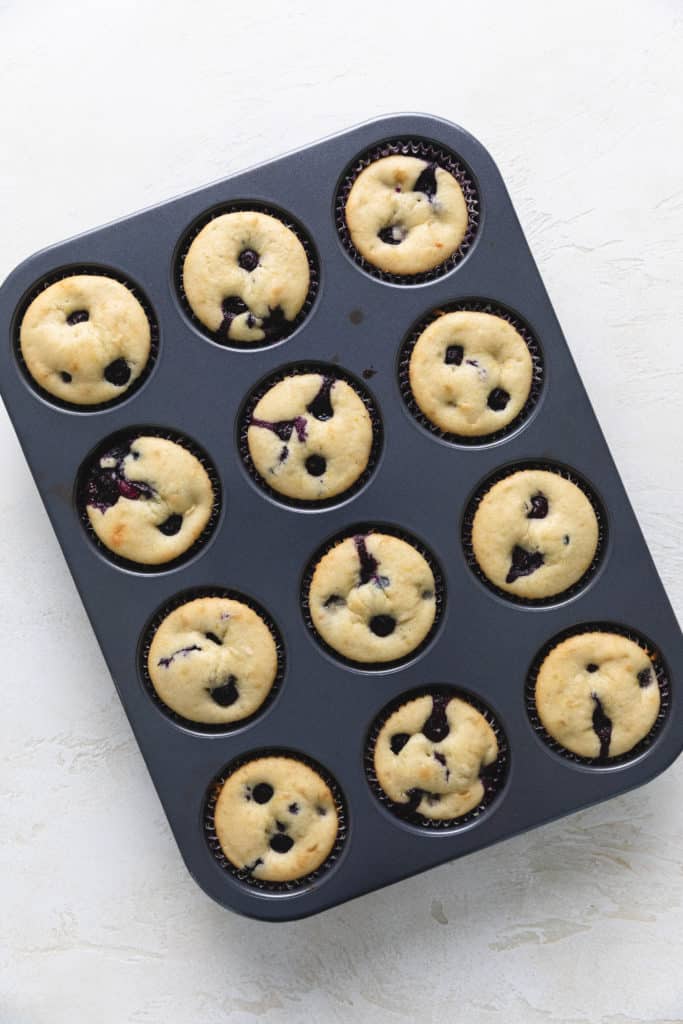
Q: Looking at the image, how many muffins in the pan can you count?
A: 12